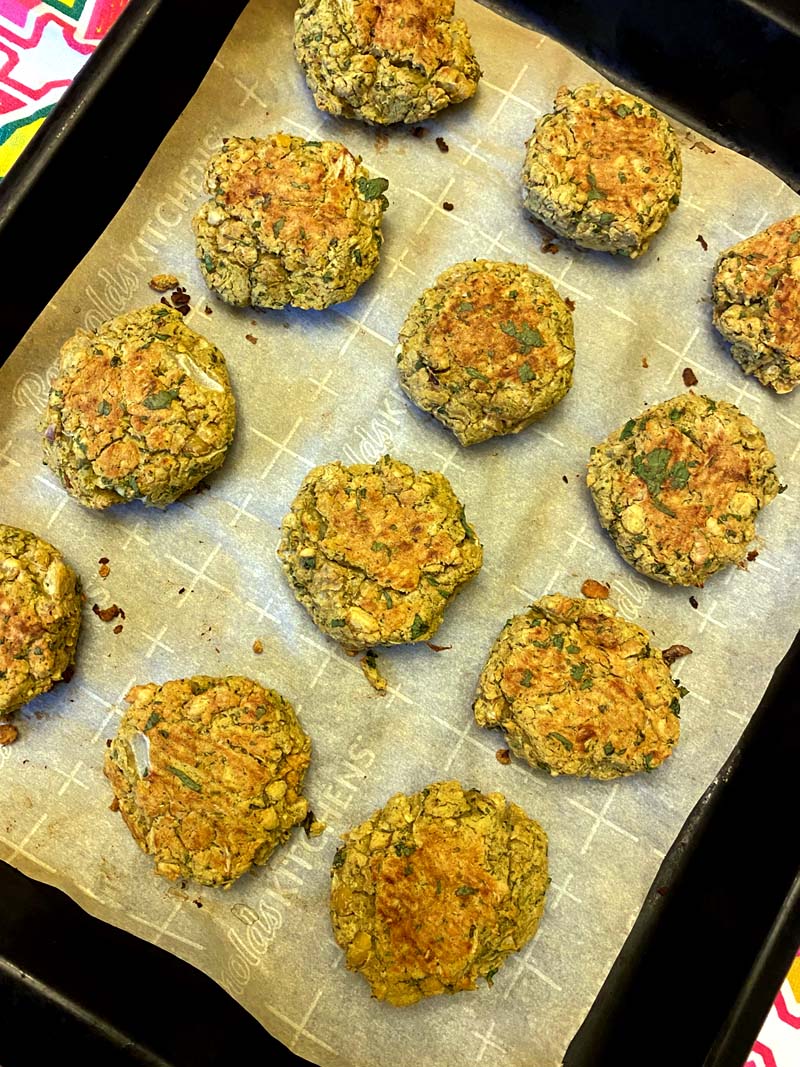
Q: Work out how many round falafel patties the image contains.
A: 12